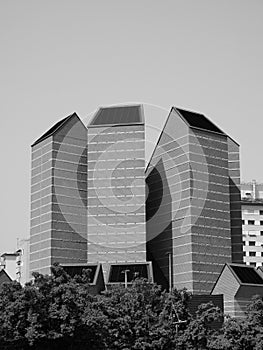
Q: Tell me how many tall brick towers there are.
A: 3